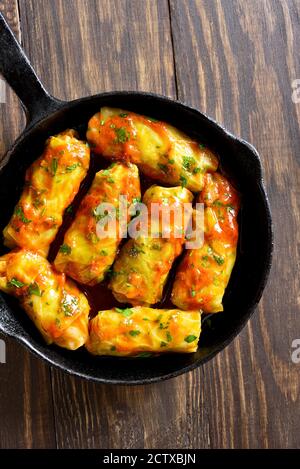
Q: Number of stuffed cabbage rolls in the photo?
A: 7